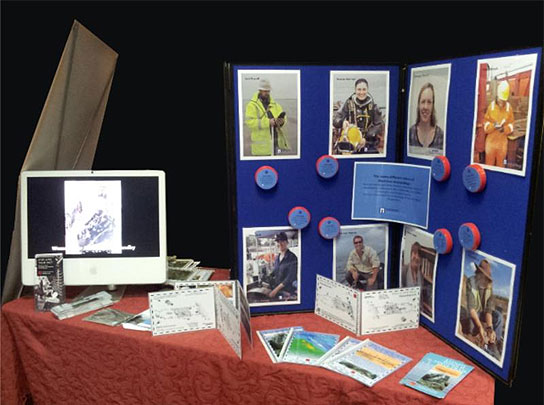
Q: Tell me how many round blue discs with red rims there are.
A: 8